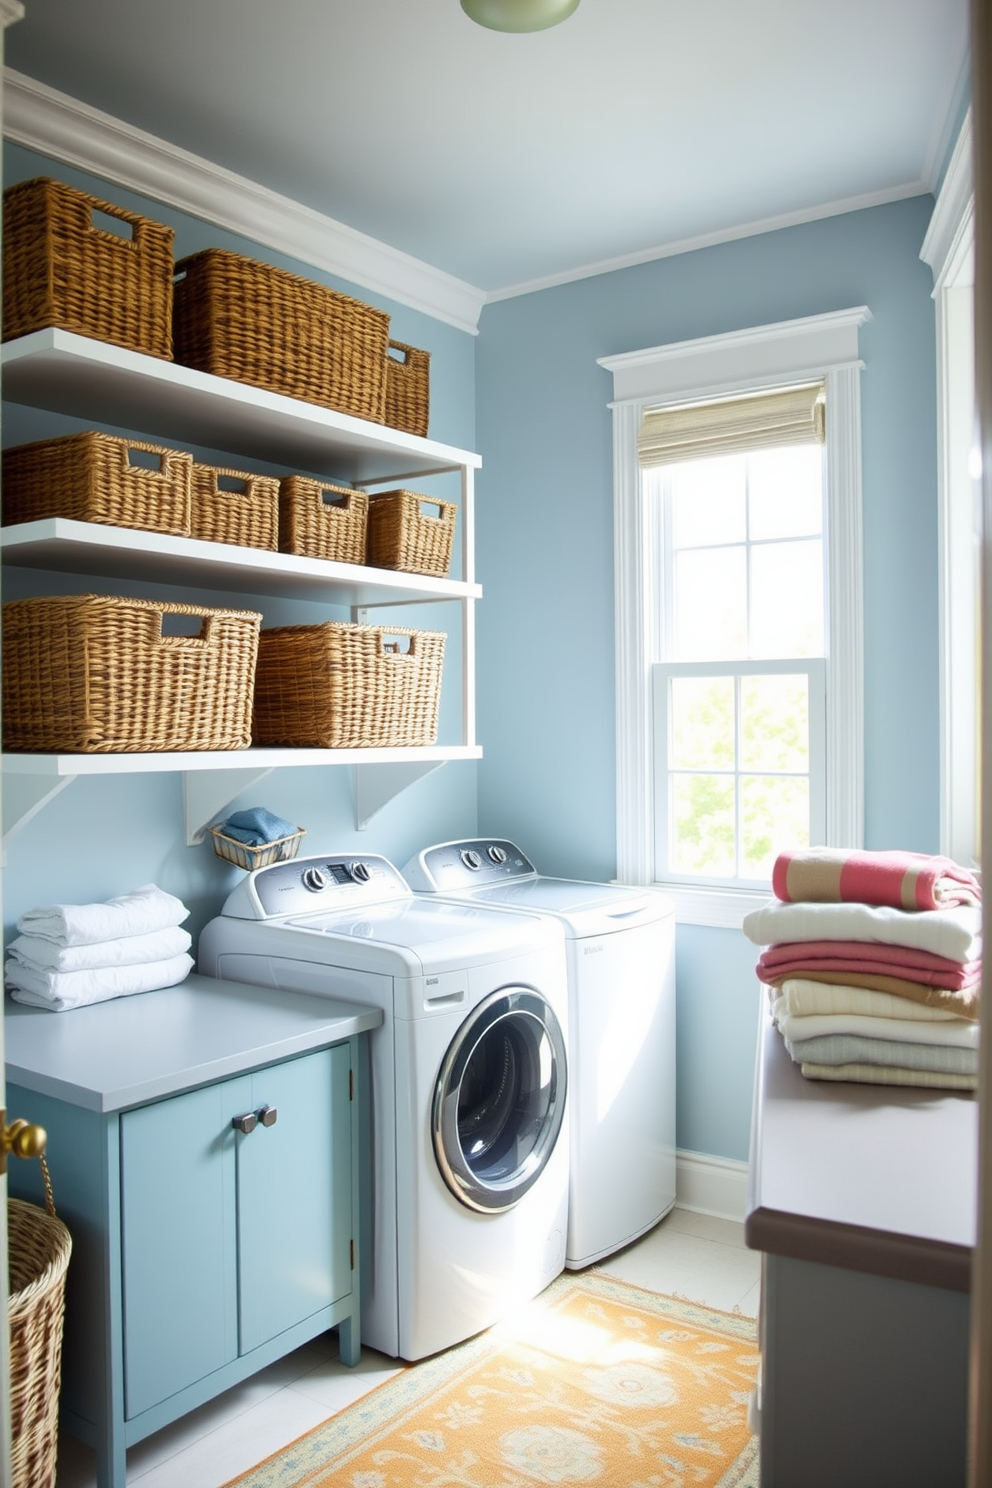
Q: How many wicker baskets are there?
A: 10